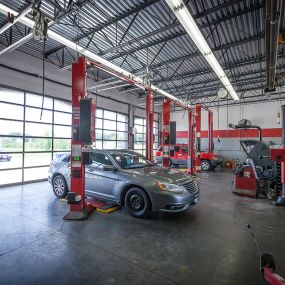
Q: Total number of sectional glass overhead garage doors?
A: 3